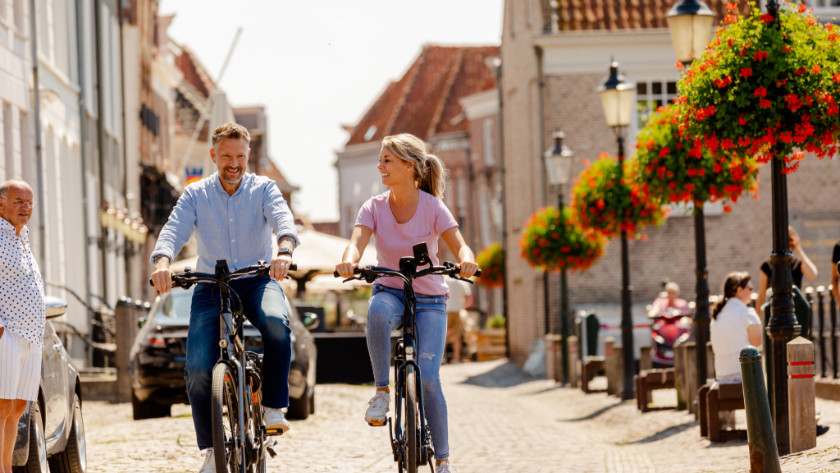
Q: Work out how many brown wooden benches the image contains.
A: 3